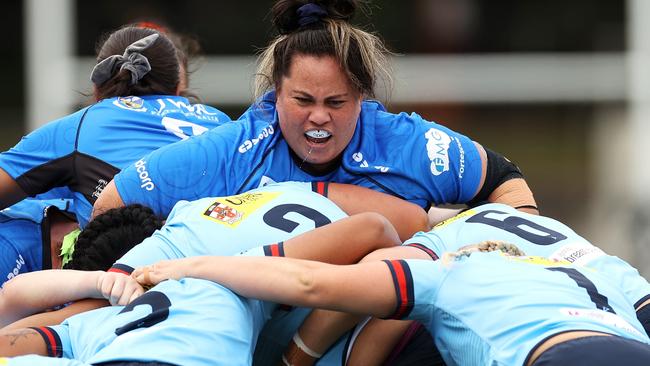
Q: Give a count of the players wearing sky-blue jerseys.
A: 4